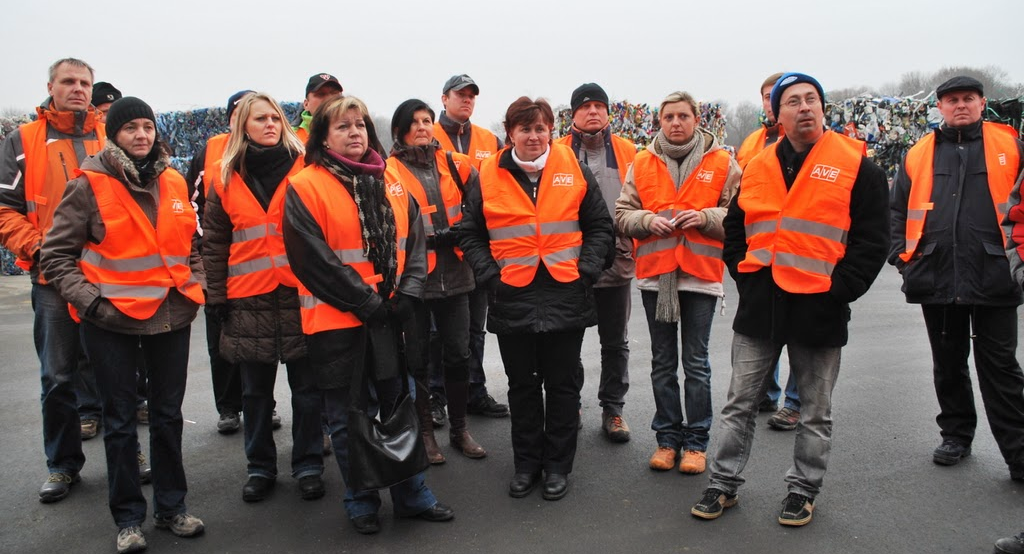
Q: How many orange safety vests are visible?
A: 14